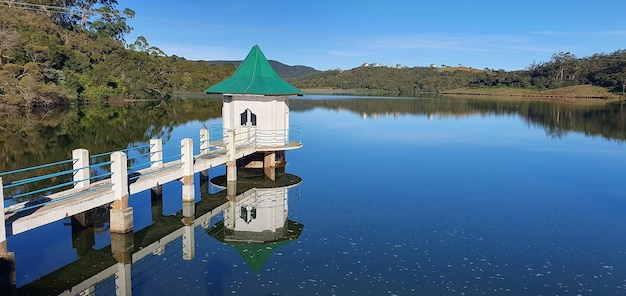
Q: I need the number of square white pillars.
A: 7